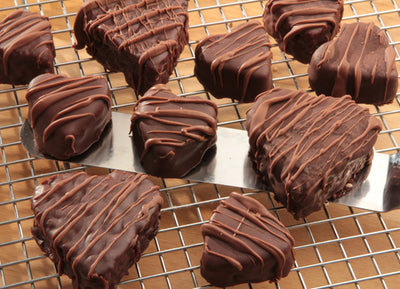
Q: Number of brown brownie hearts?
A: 10